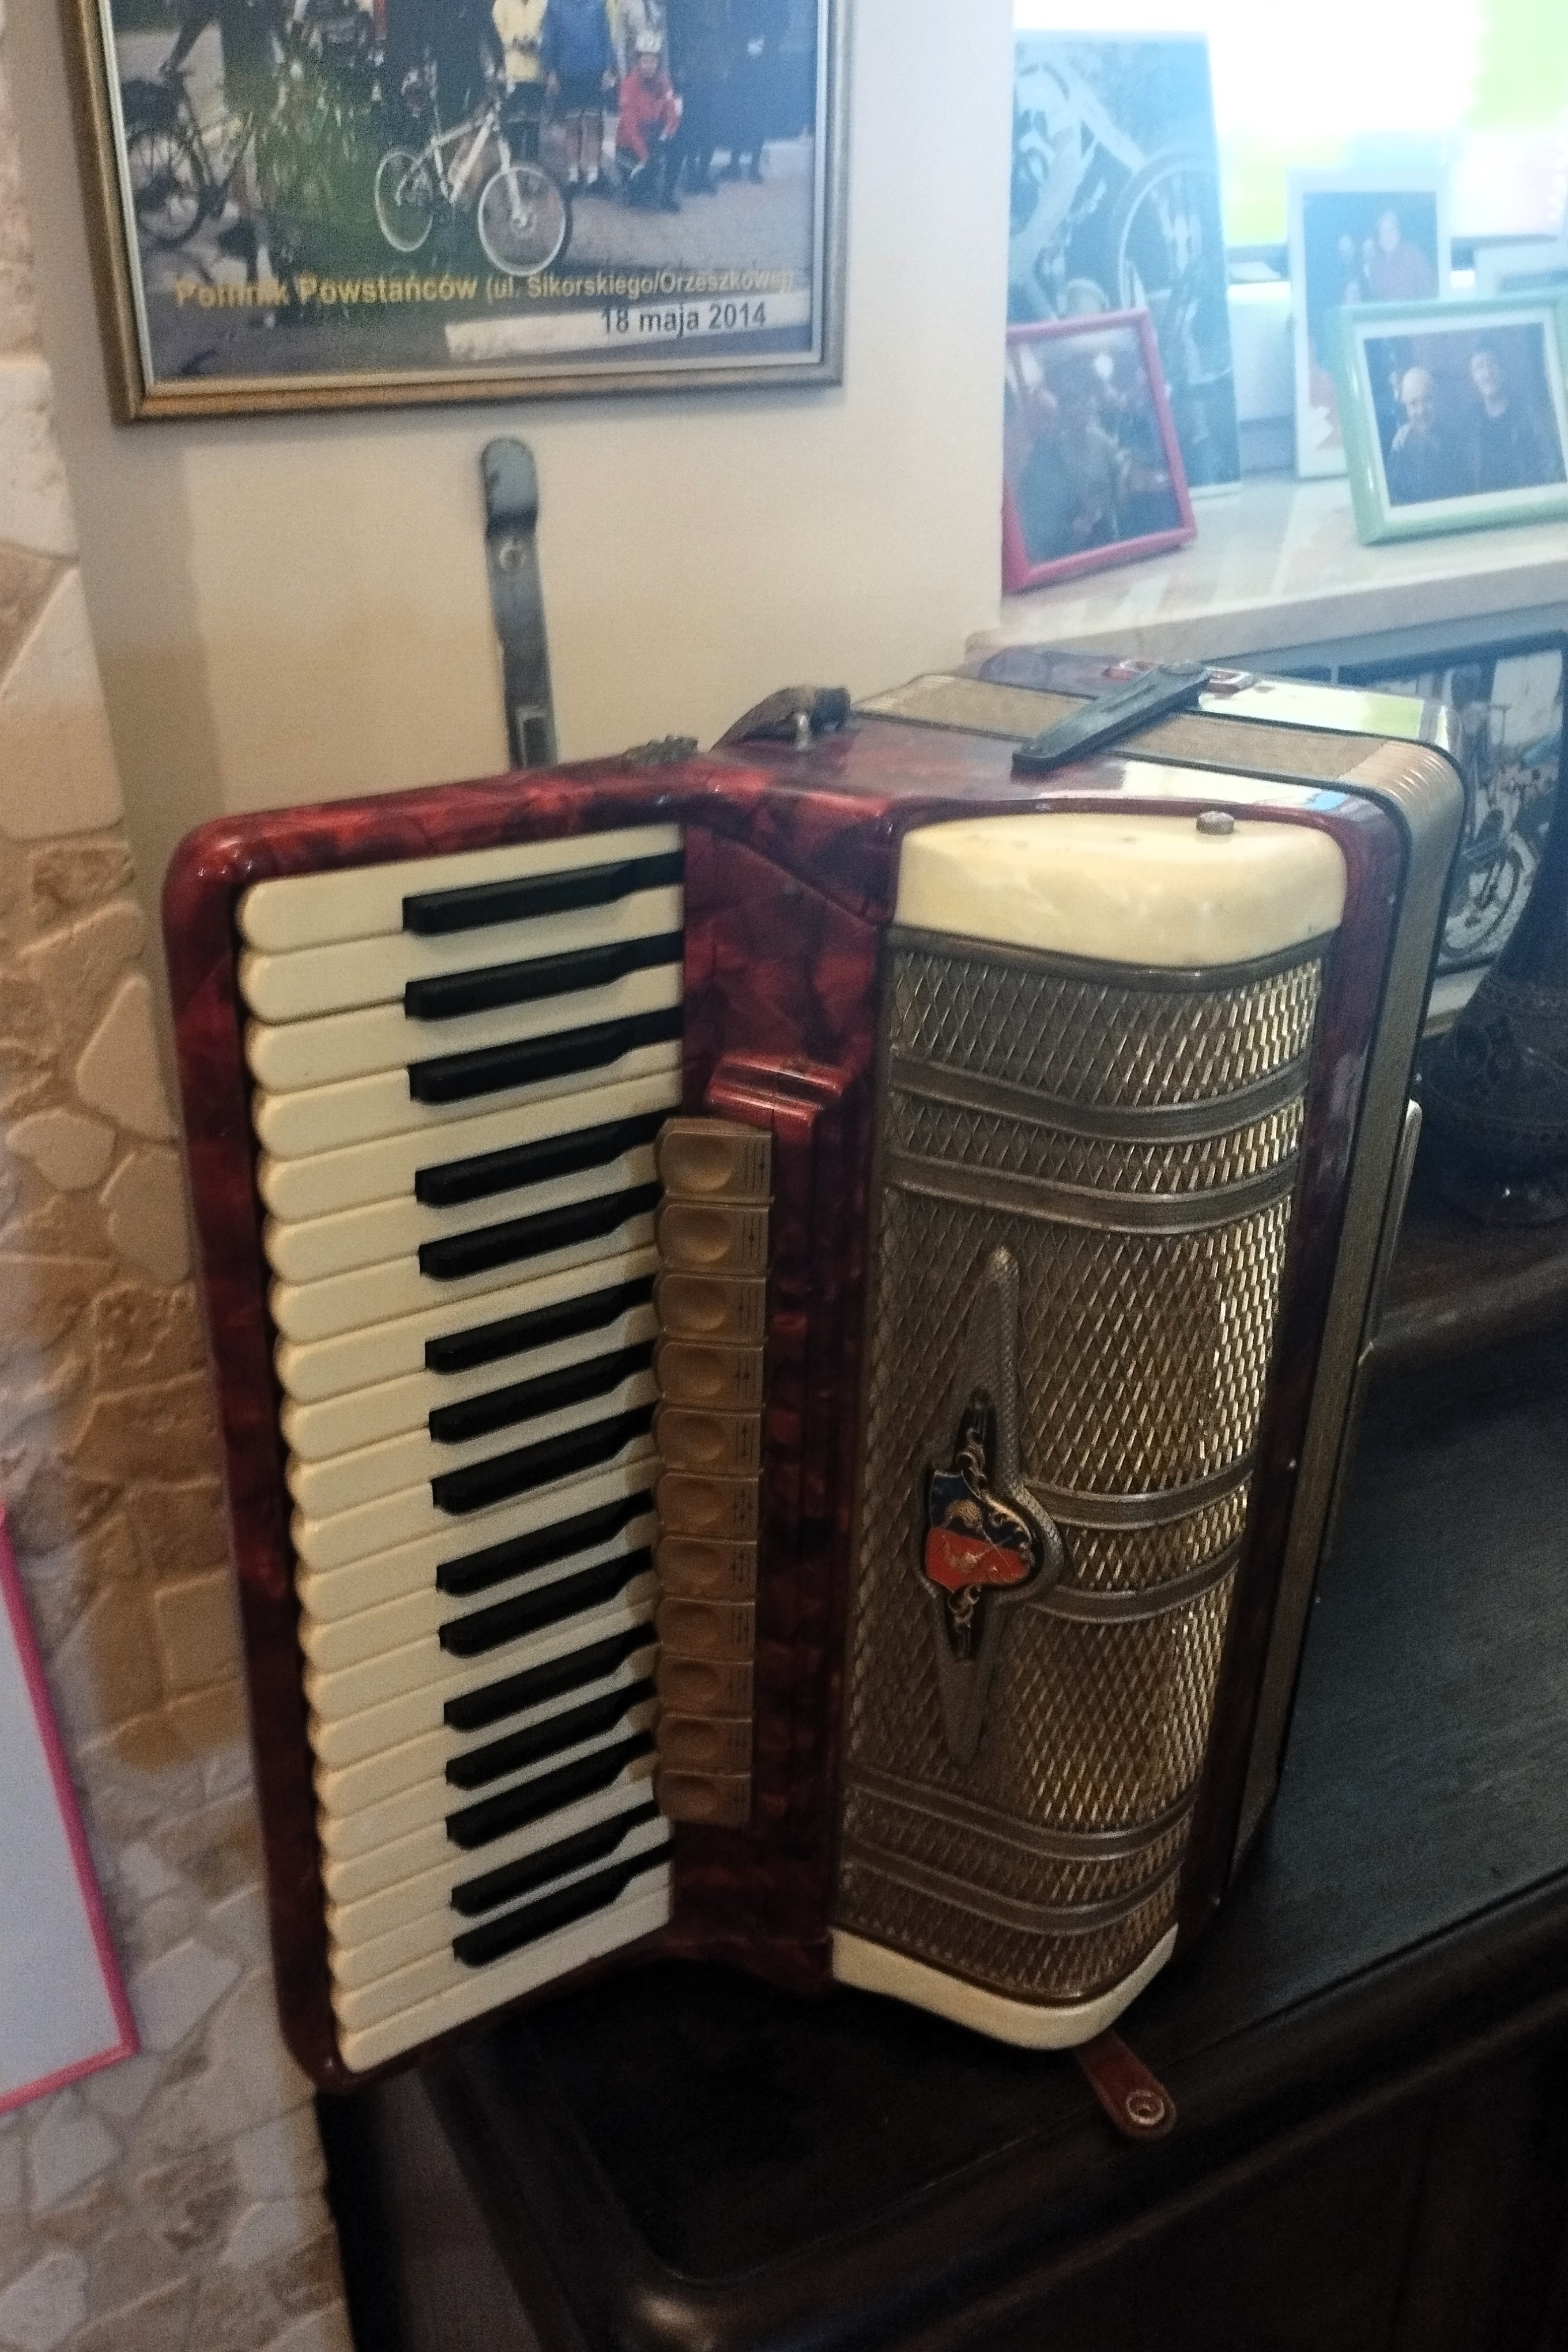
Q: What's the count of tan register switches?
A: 11